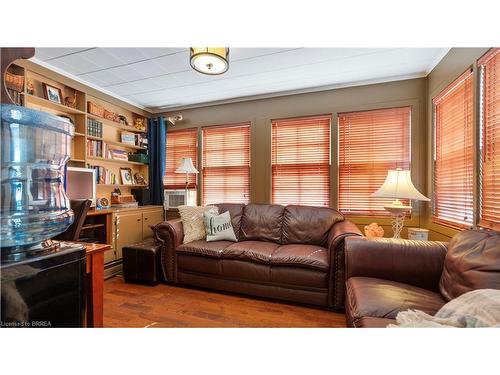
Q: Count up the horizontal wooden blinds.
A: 6